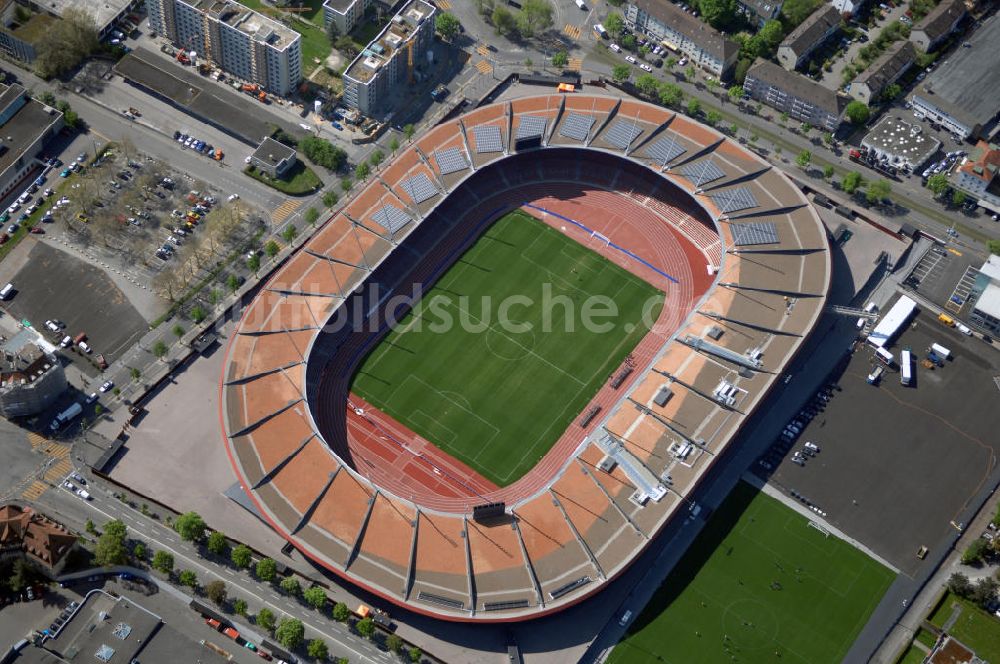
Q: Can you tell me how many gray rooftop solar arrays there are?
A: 11